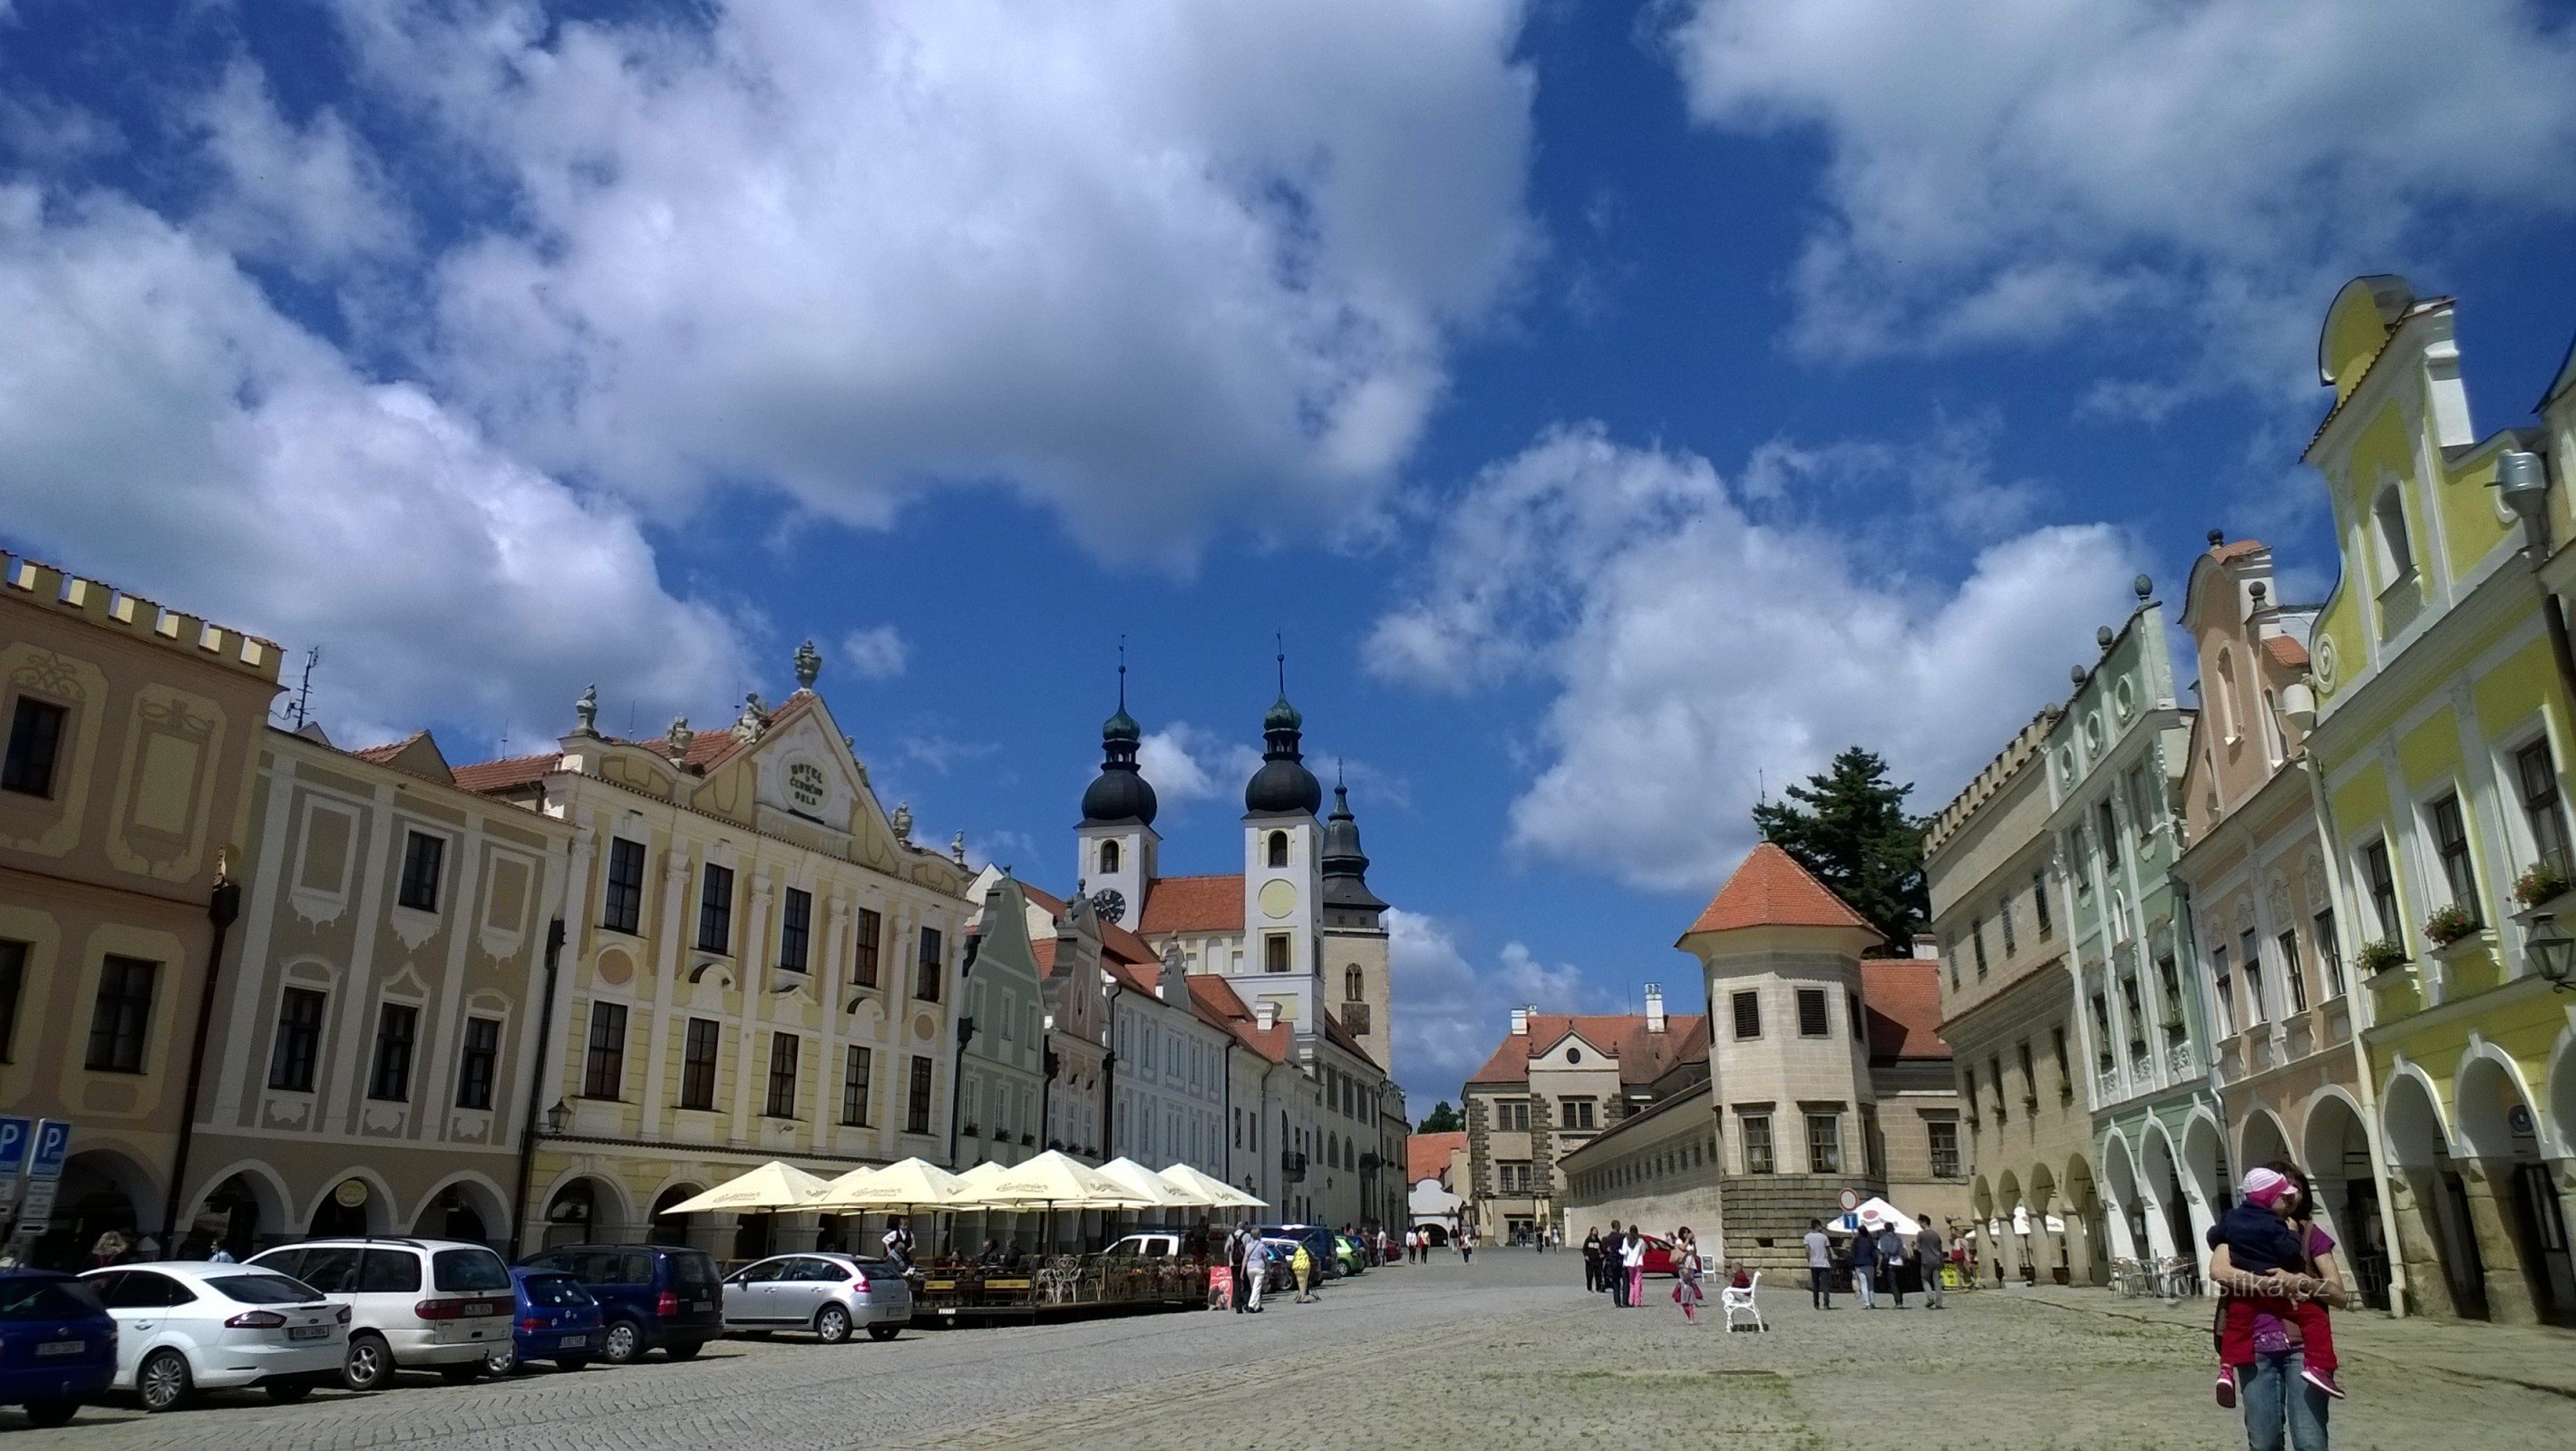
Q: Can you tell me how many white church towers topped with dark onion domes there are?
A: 2